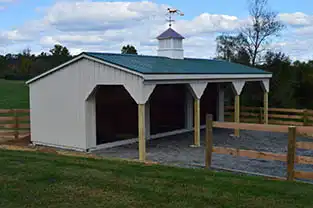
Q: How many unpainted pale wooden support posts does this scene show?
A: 4